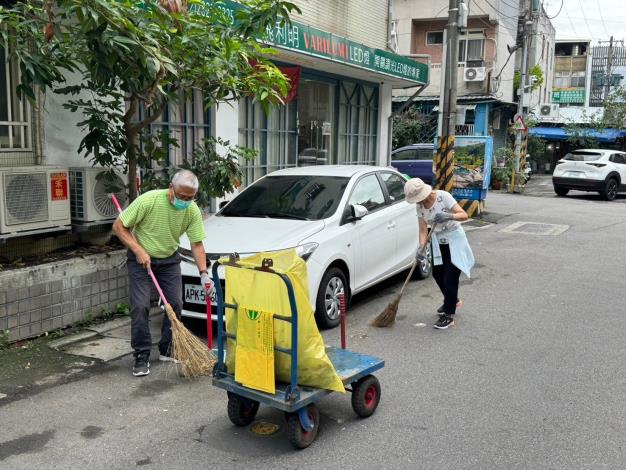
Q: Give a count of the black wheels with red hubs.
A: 3